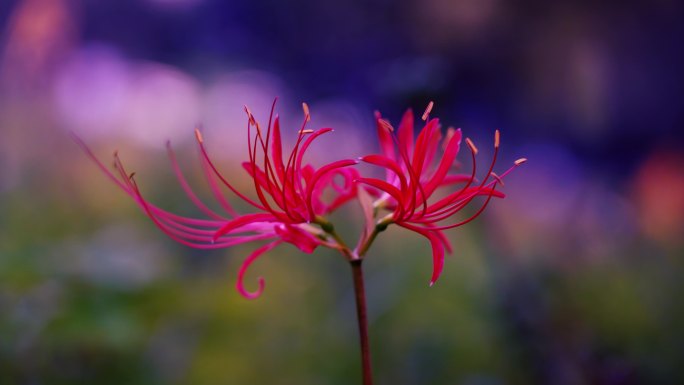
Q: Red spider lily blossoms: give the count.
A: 2